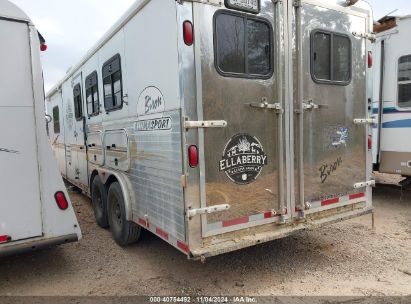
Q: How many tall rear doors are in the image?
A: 2